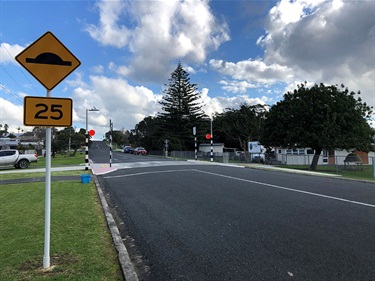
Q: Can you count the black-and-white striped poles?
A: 4